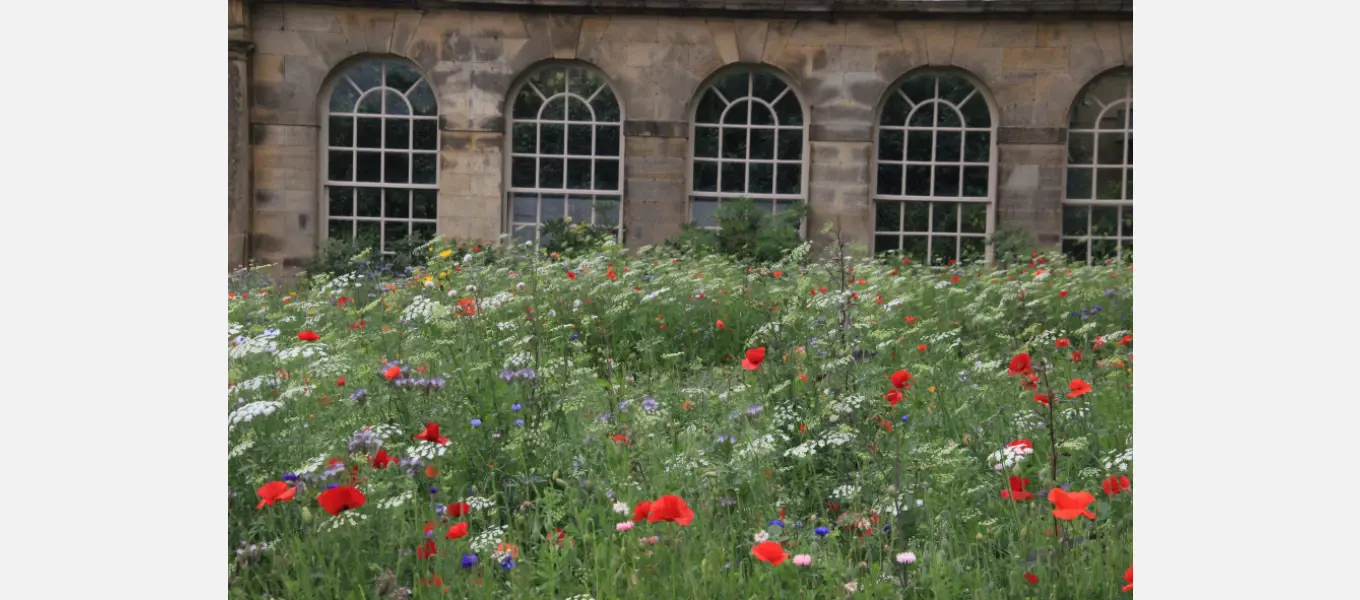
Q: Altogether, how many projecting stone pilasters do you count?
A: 1